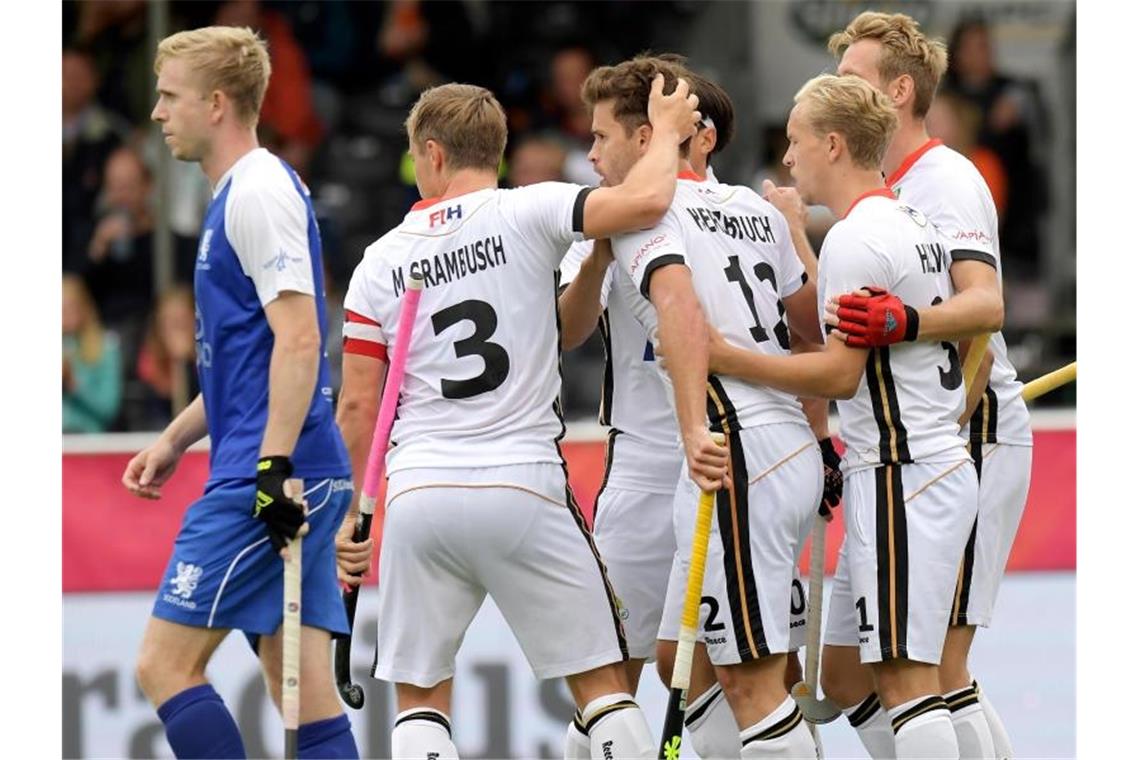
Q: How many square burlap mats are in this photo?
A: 0